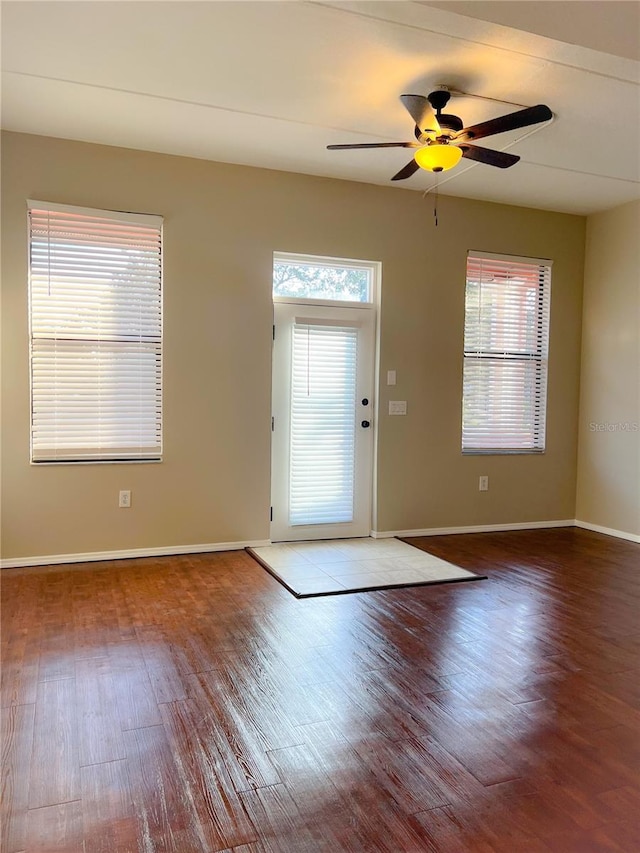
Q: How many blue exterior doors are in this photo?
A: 0